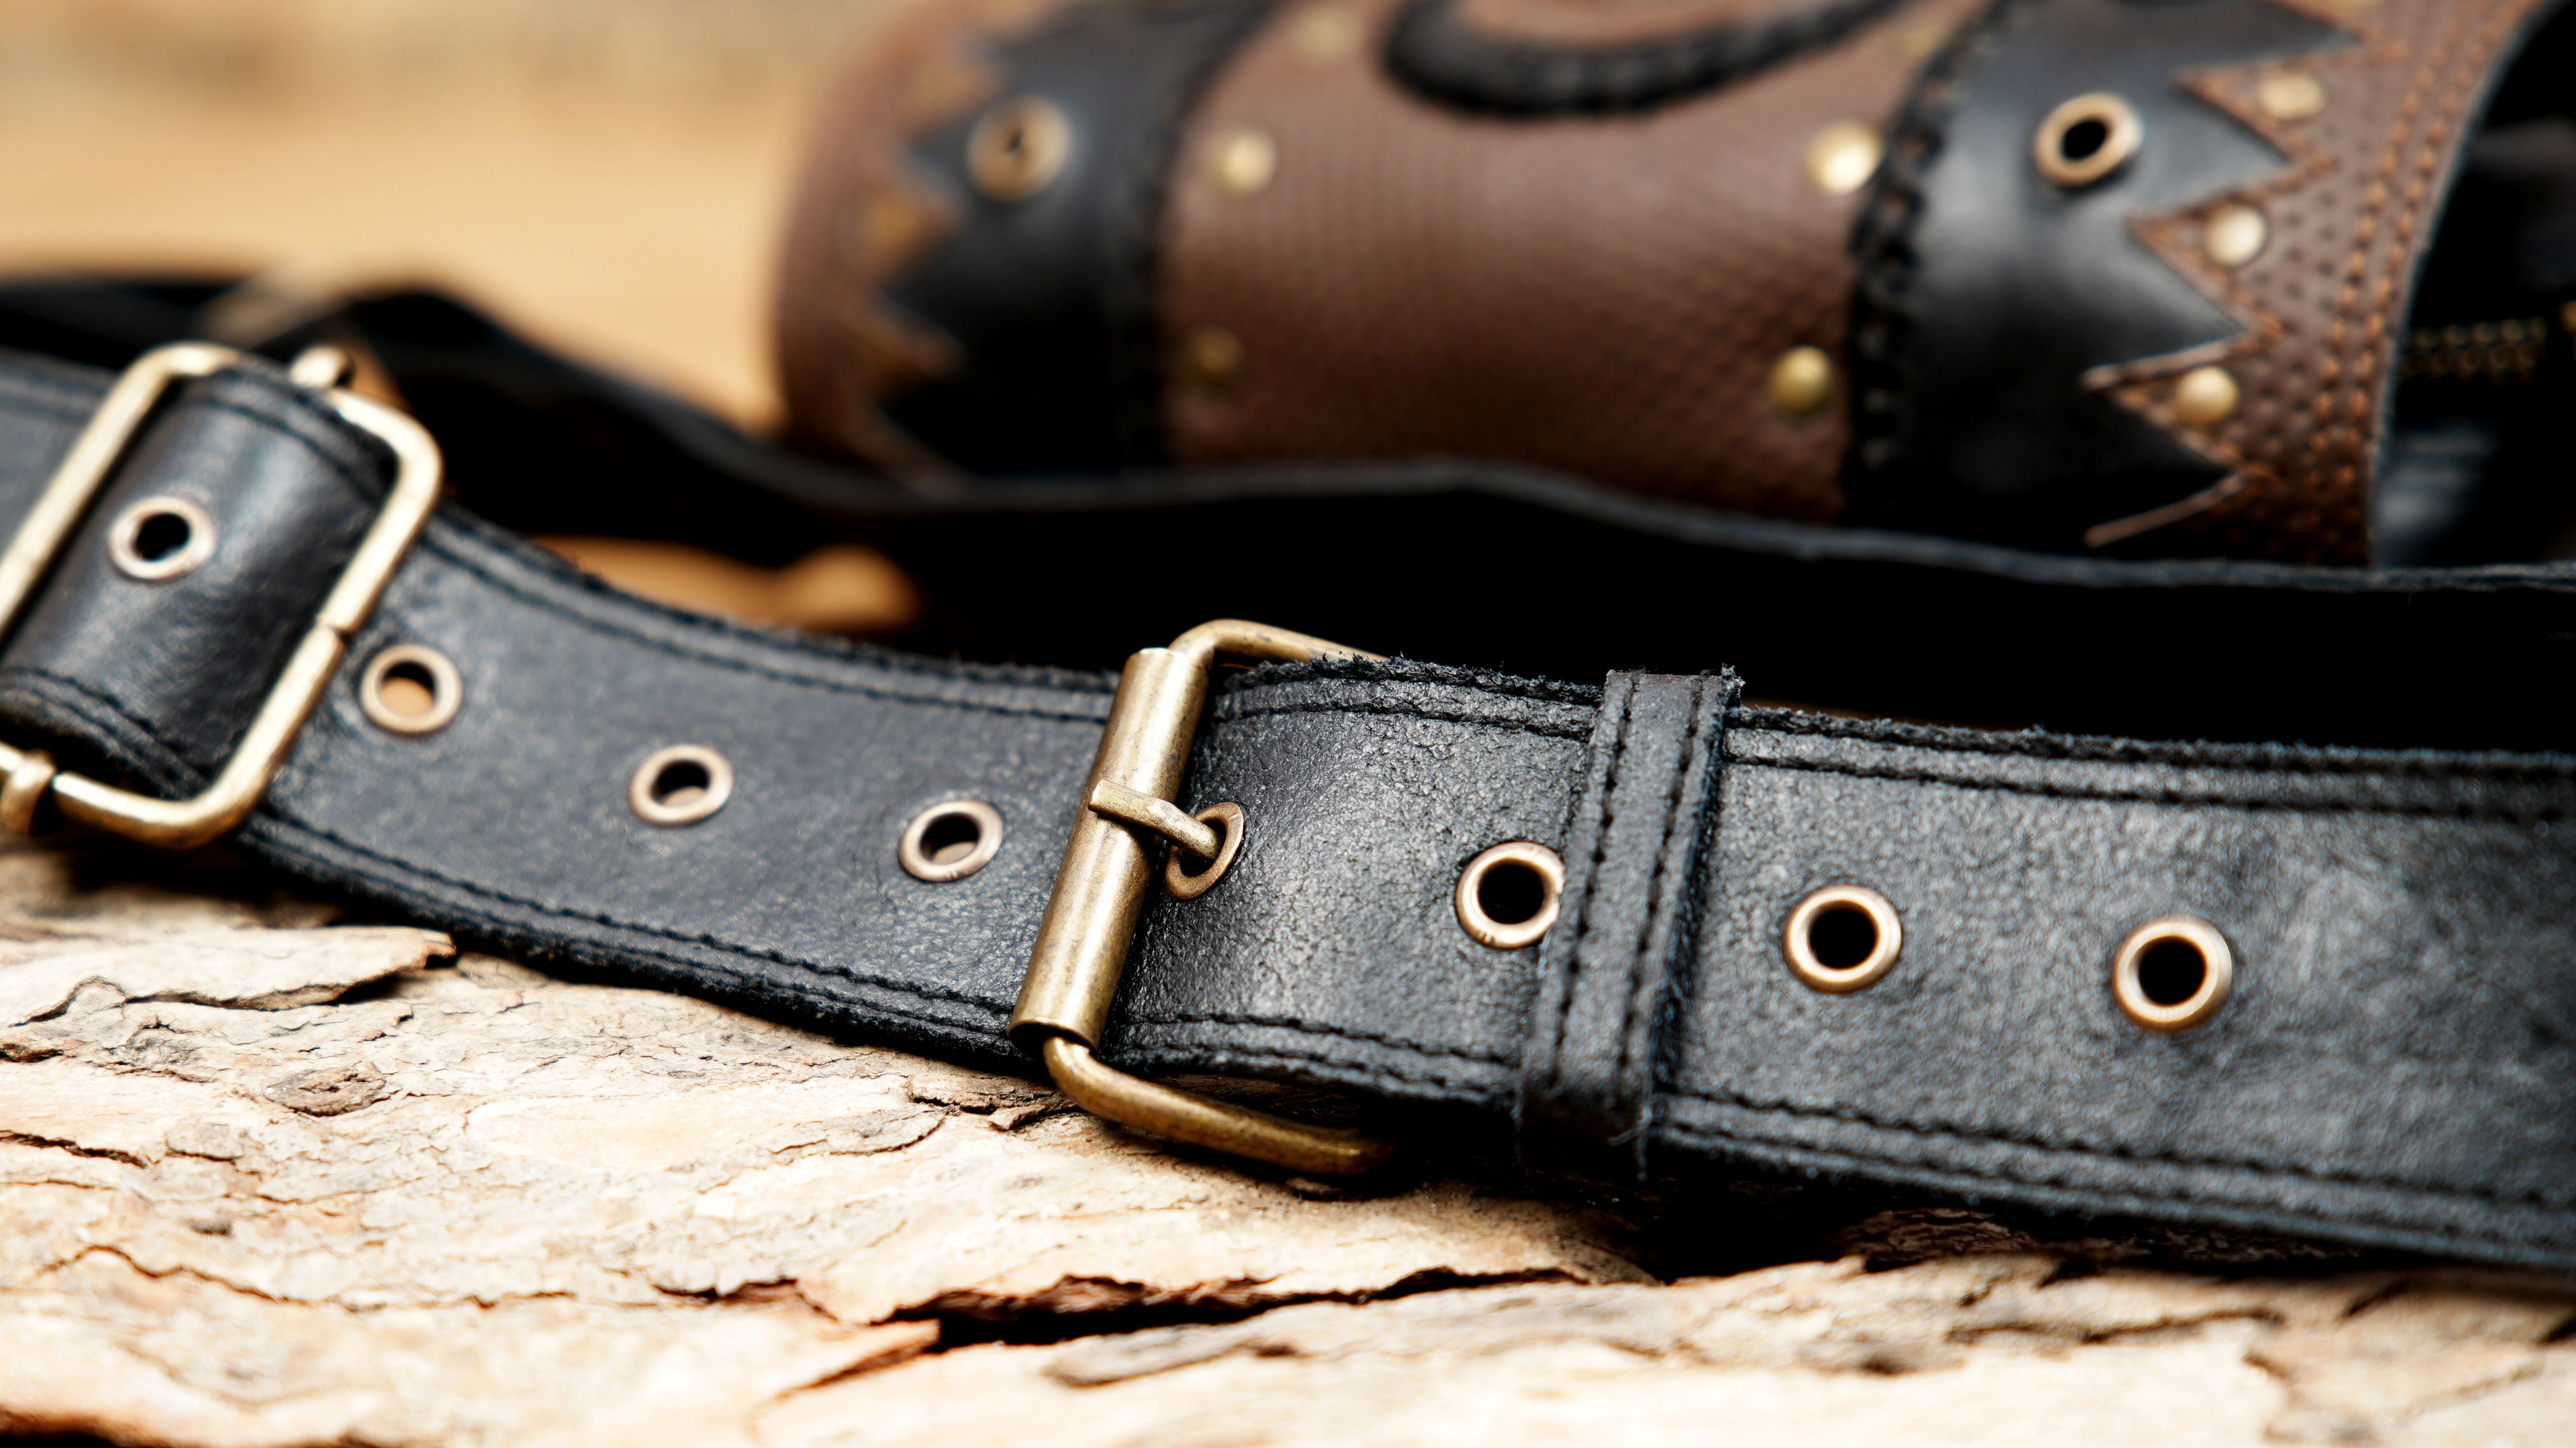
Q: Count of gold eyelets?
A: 10